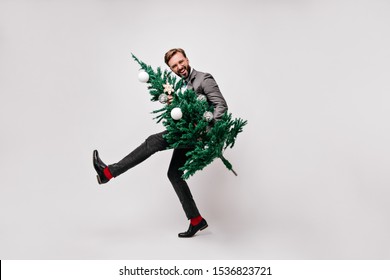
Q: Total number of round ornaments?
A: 5